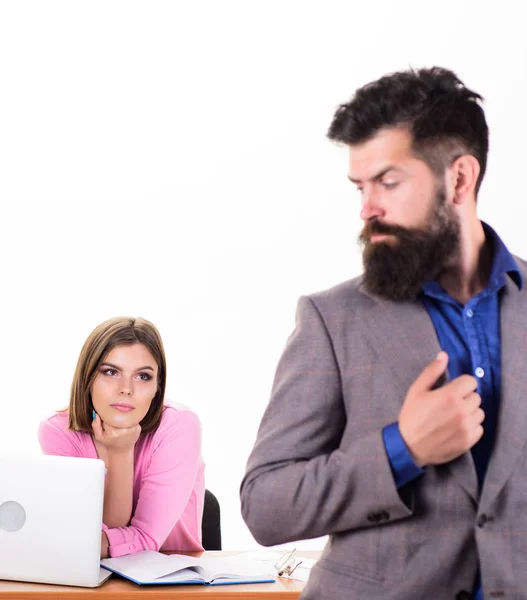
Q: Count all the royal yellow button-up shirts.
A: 0